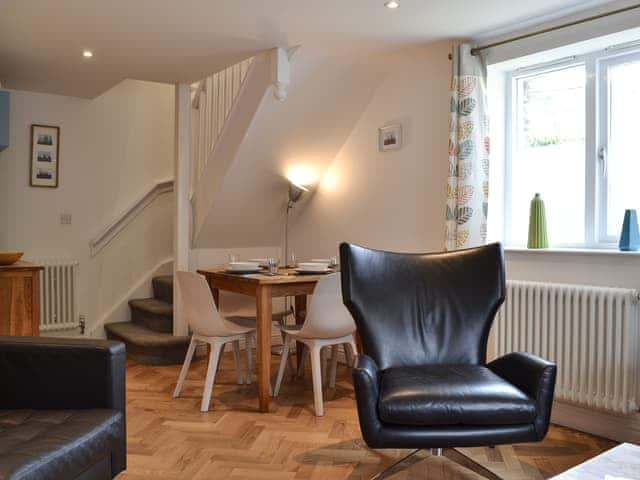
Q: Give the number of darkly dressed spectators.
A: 0